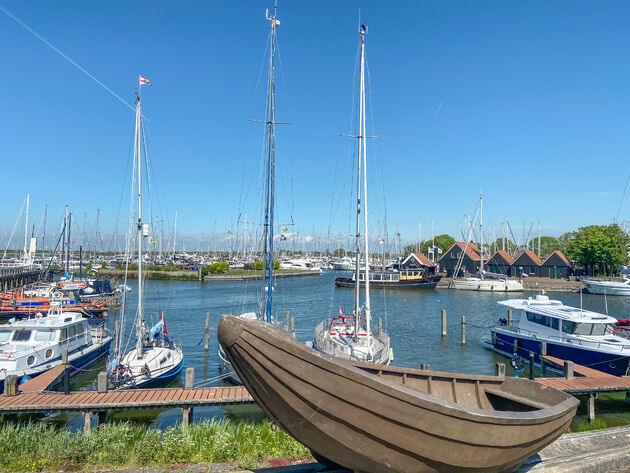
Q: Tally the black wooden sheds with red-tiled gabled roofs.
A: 5